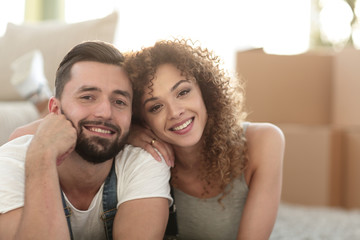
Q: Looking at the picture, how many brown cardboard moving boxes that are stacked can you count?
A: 4